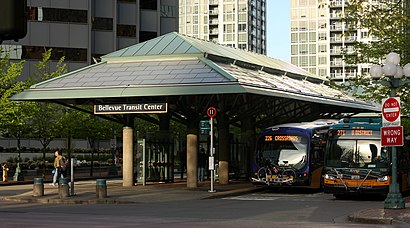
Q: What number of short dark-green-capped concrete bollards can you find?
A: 3